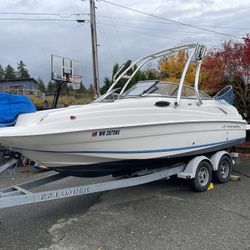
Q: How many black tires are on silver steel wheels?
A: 2